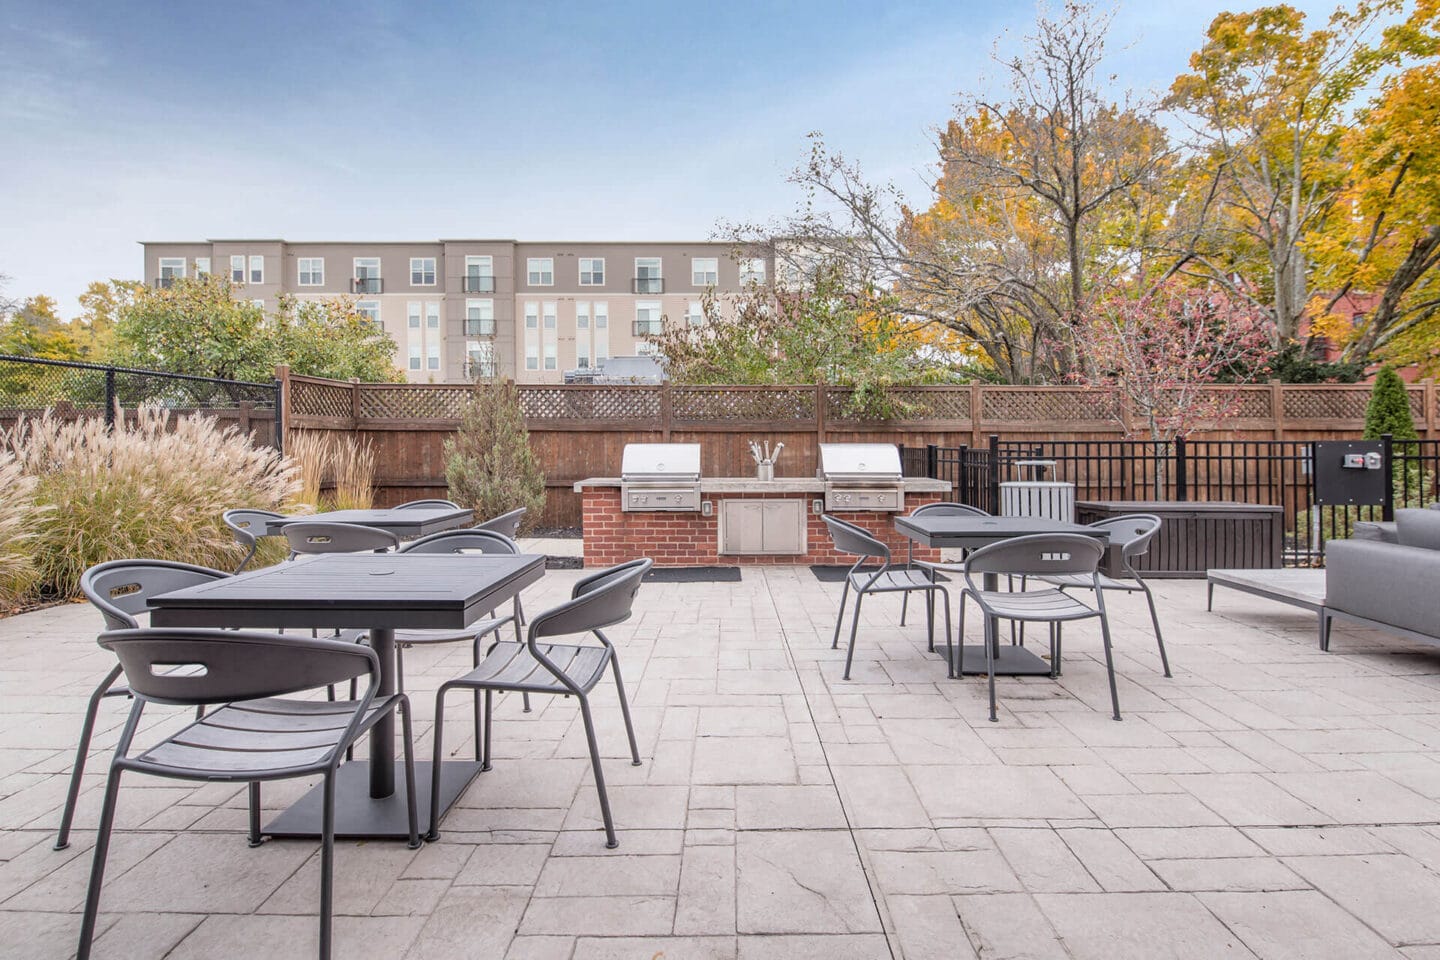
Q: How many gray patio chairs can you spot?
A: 12